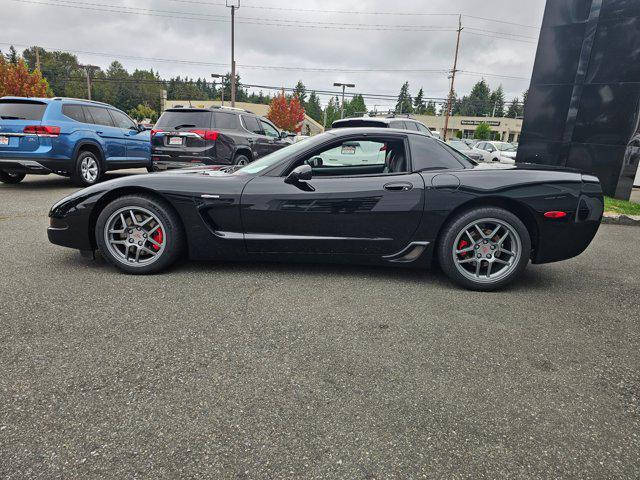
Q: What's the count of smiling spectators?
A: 0